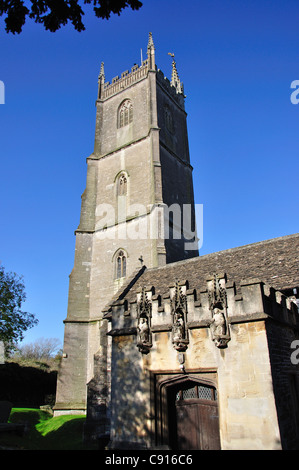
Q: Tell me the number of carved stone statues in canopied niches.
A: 3